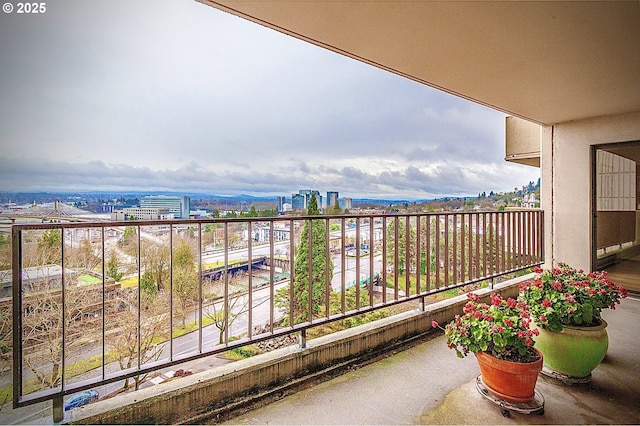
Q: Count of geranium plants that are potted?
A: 2